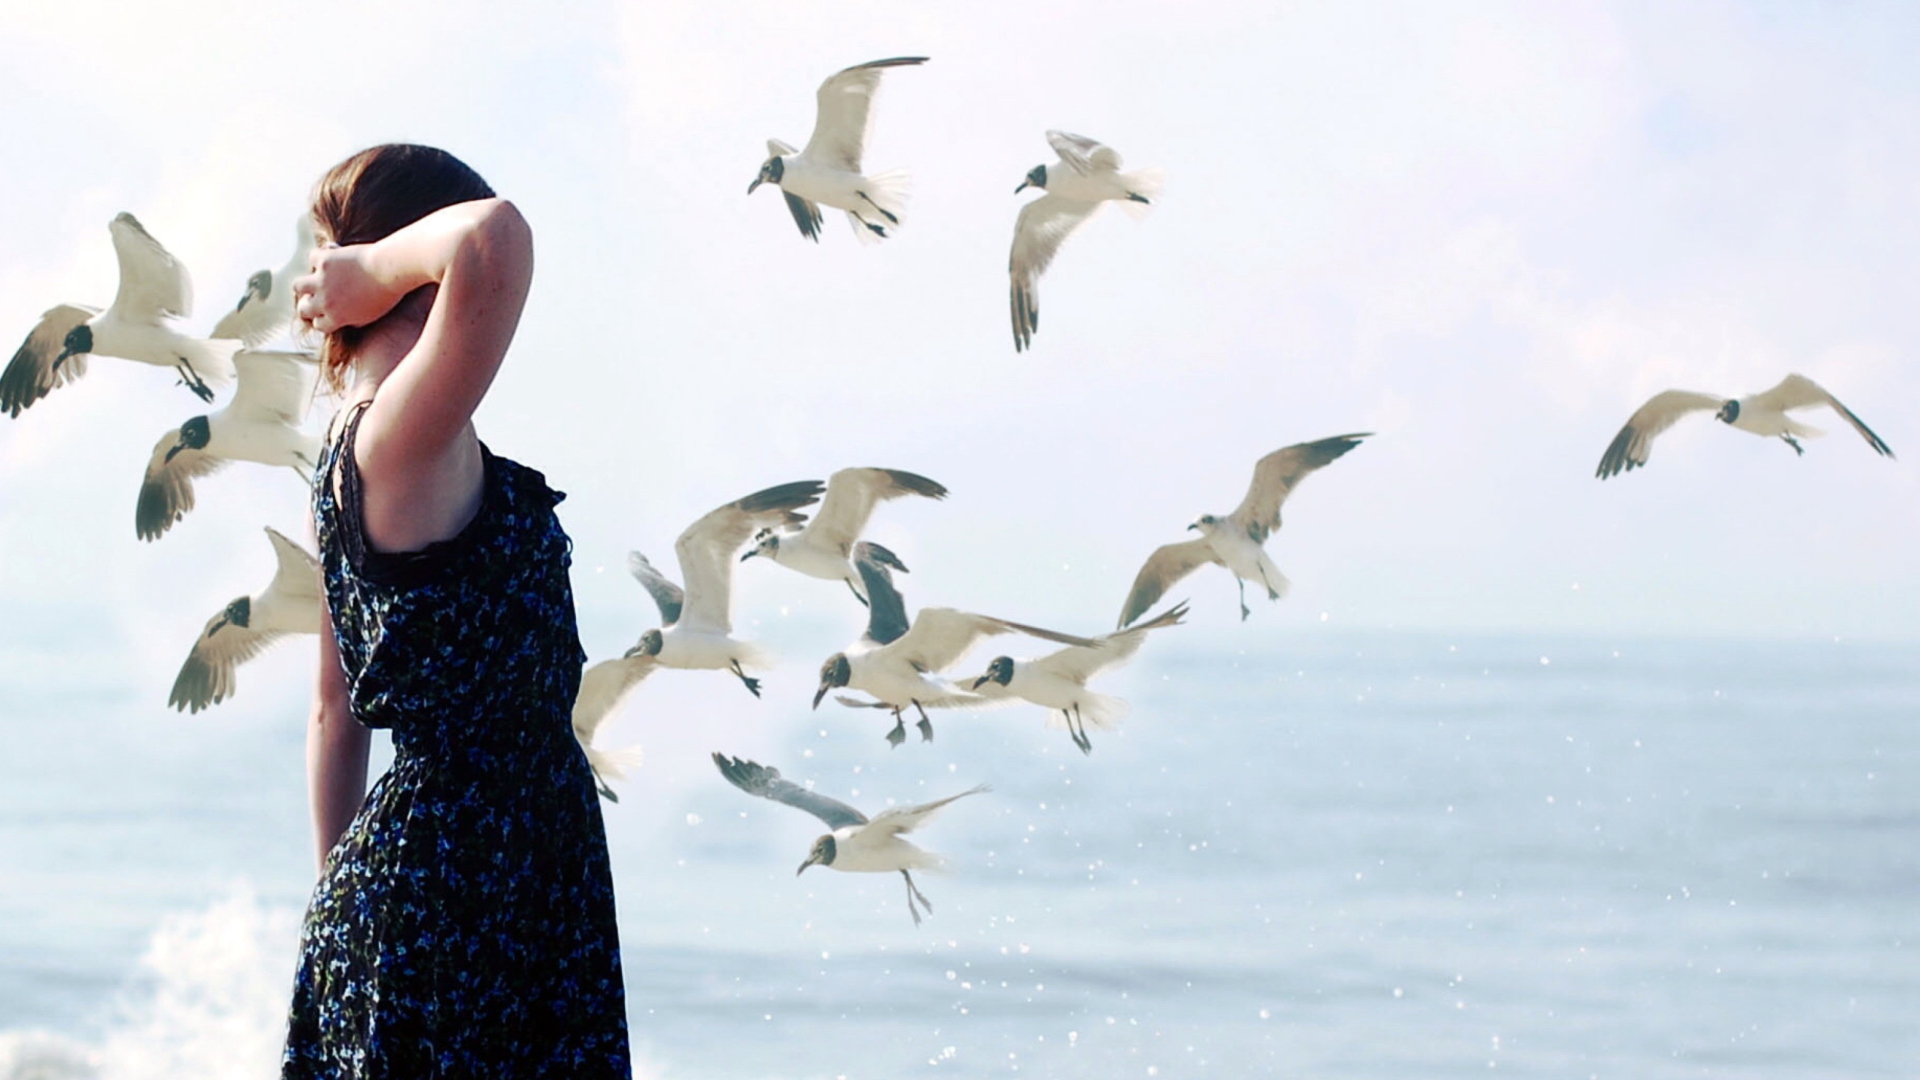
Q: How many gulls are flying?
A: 14